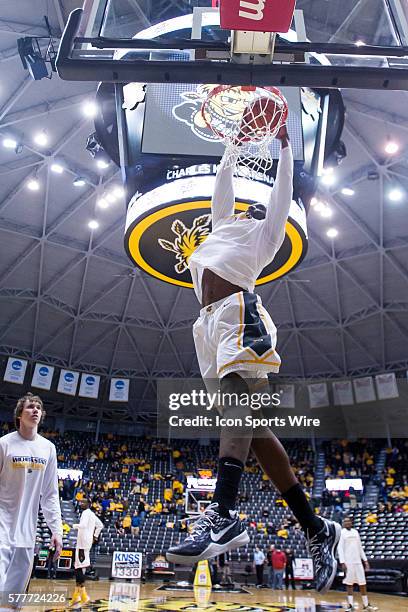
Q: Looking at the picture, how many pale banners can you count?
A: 10